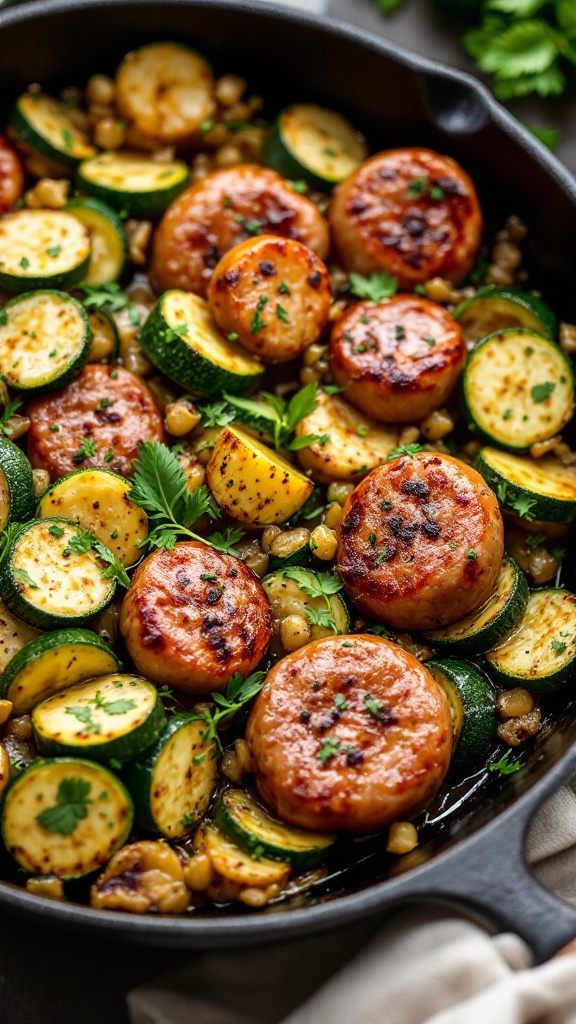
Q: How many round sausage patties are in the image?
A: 8